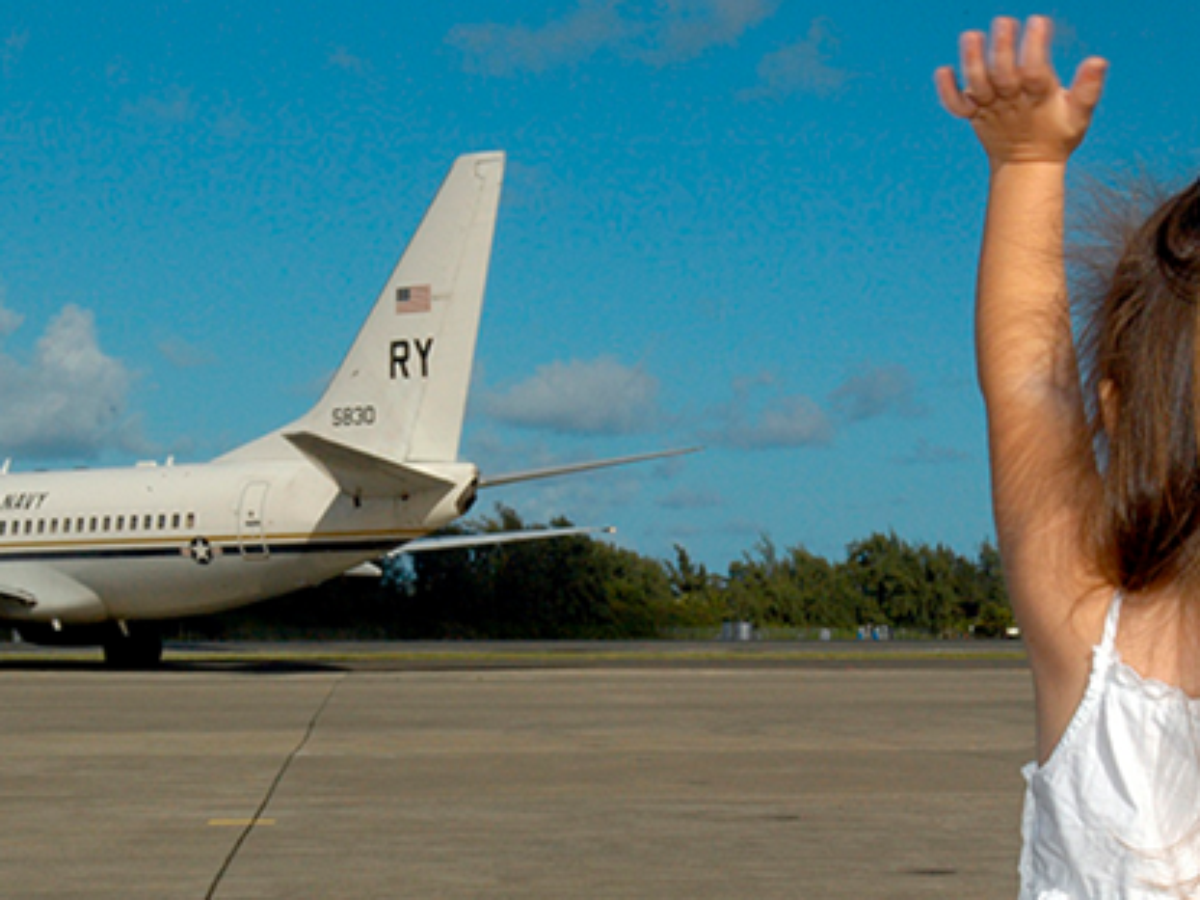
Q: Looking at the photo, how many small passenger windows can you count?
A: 15